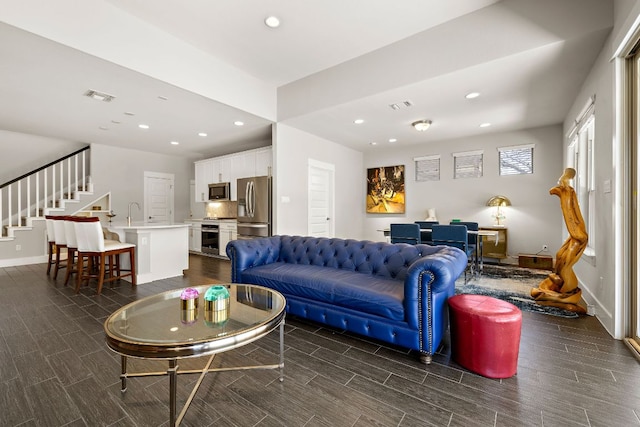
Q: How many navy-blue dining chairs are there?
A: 4